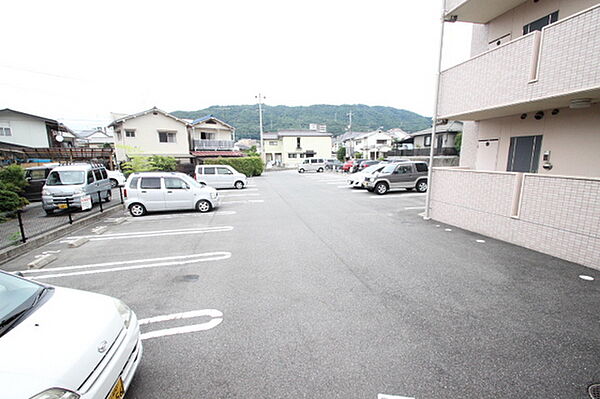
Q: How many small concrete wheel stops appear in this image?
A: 4